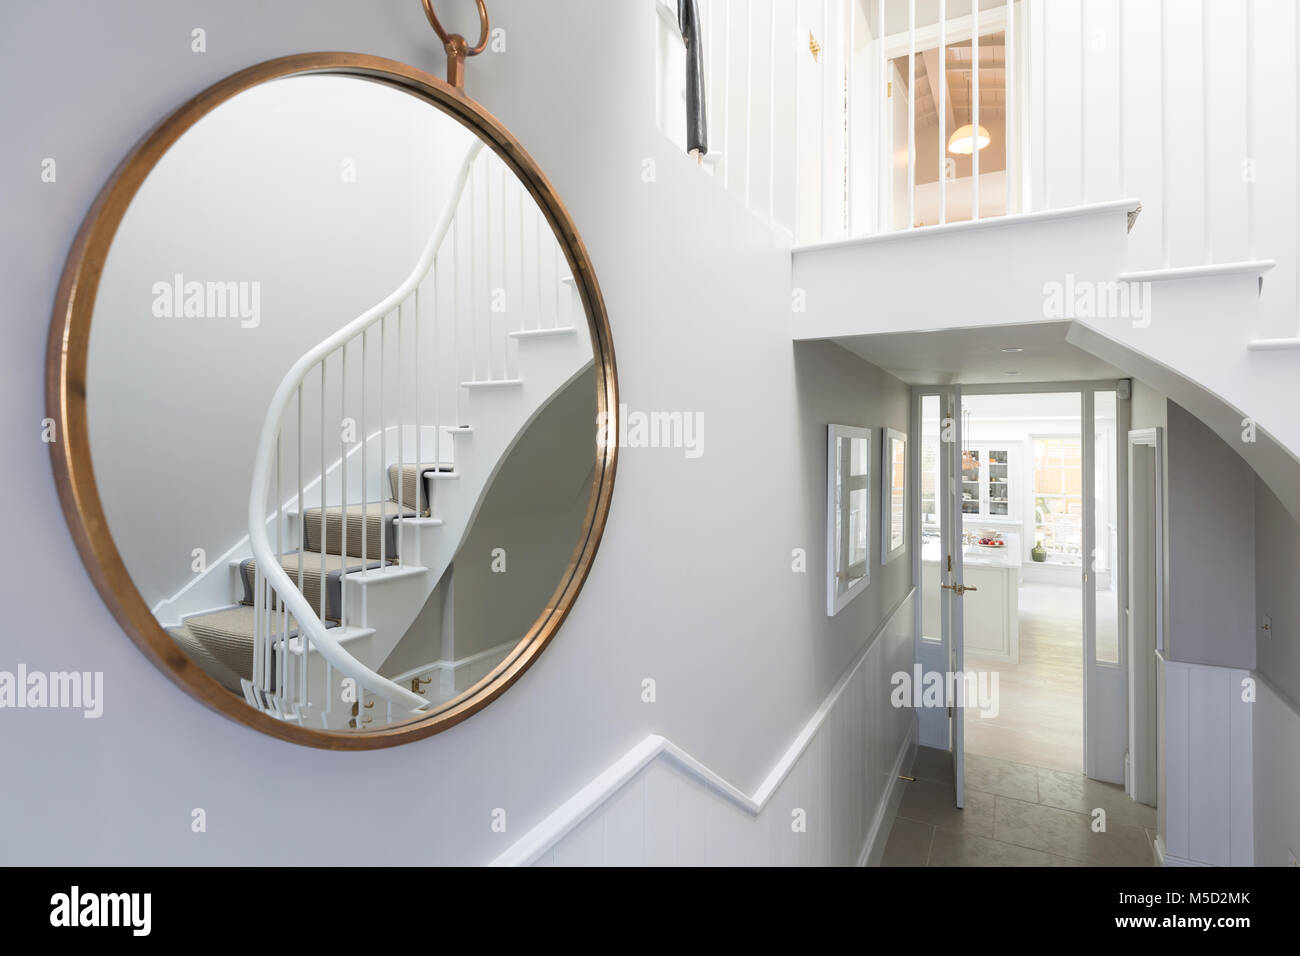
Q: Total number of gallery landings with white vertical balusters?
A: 1